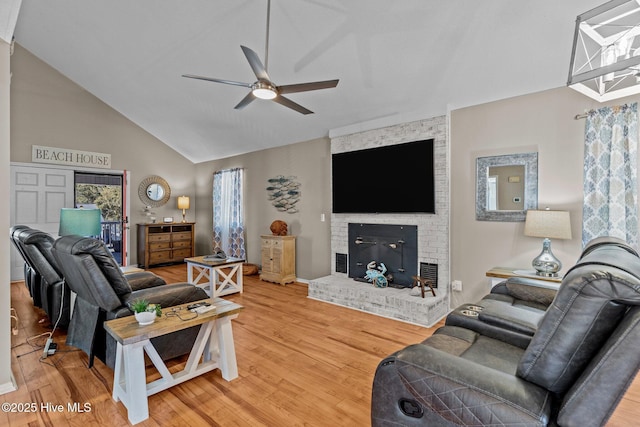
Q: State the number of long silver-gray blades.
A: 5